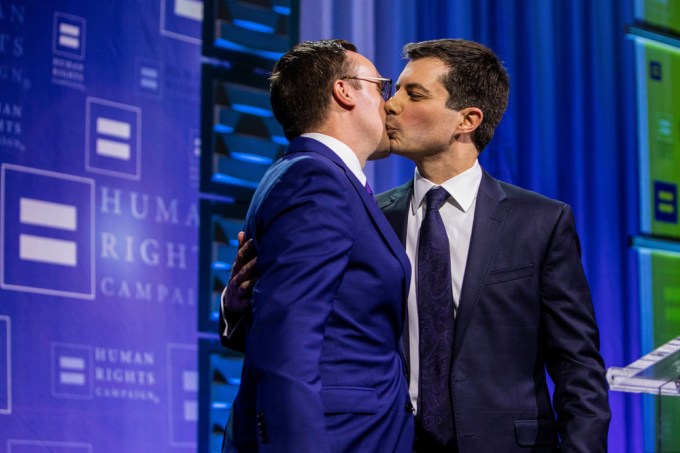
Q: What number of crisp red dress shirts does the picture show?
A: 0